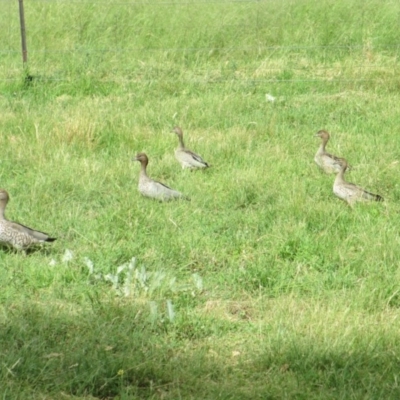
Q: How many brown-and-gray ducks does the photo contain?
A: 5